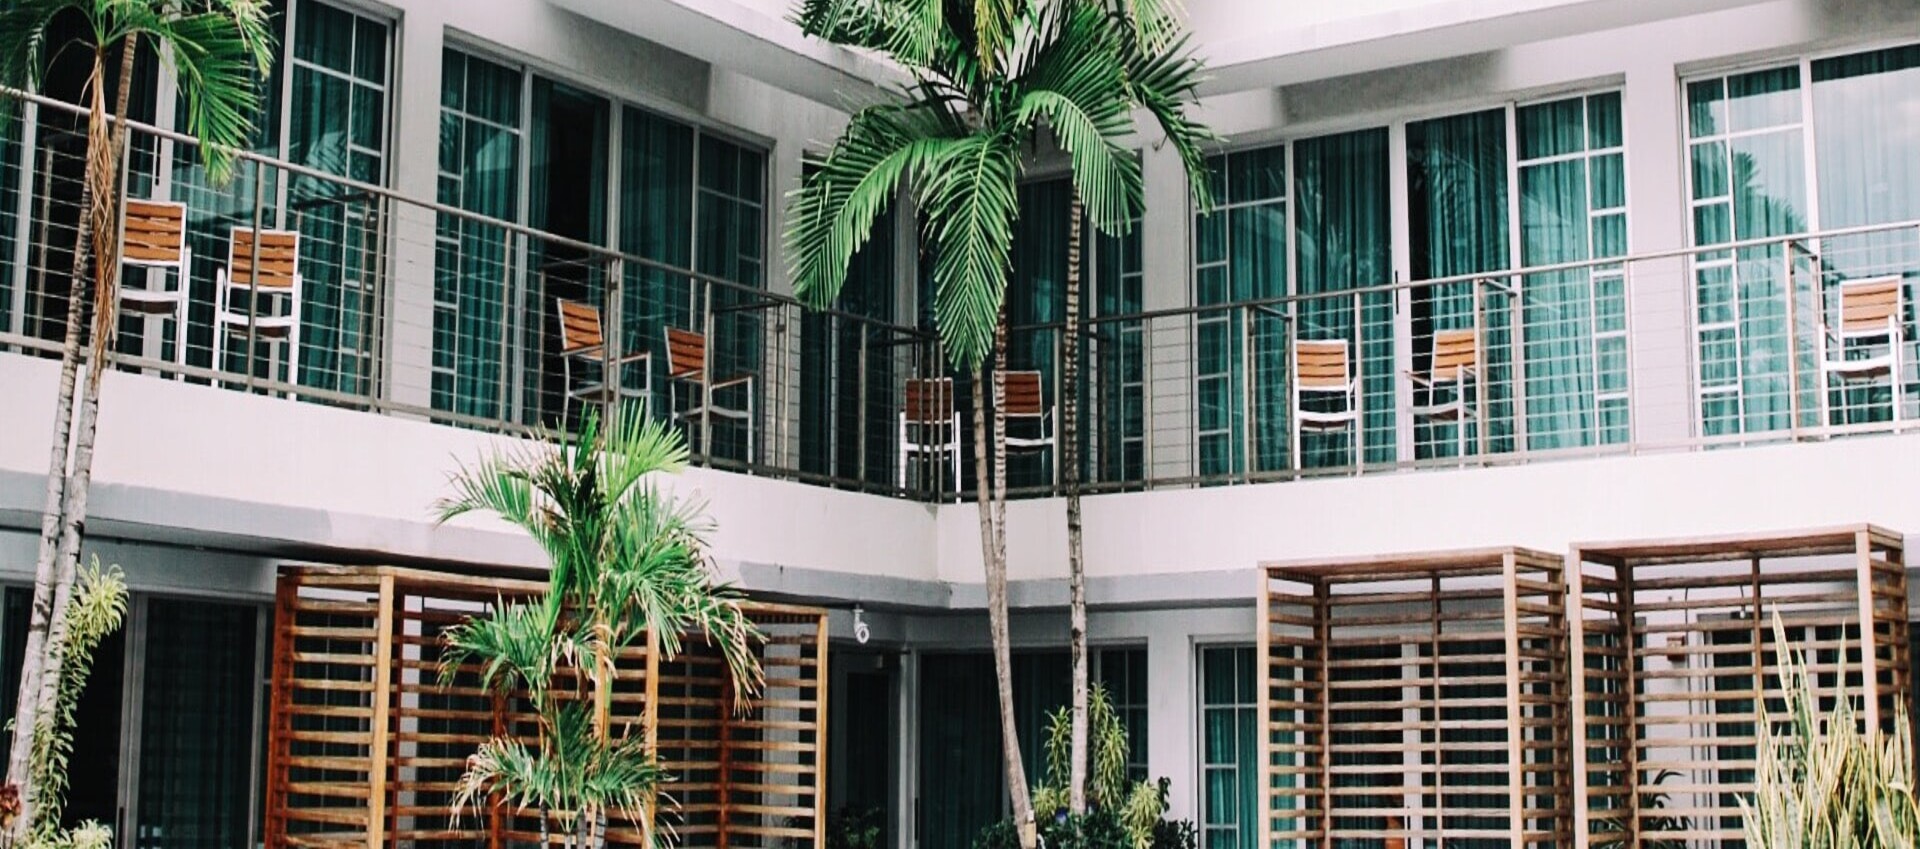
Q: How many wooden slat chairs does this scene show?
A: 9